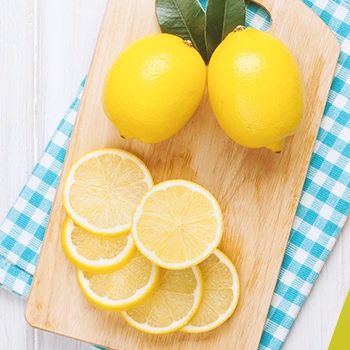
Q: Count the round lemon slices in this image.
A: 6